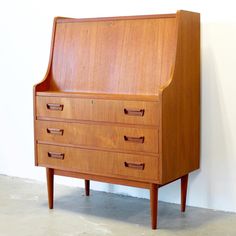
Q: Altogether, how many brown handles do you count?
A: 6